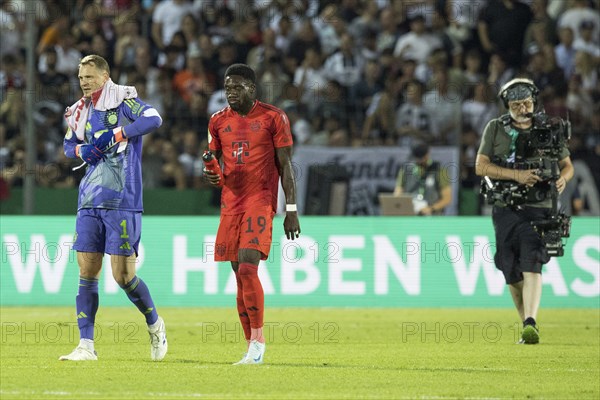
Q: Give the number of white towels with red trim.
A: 1